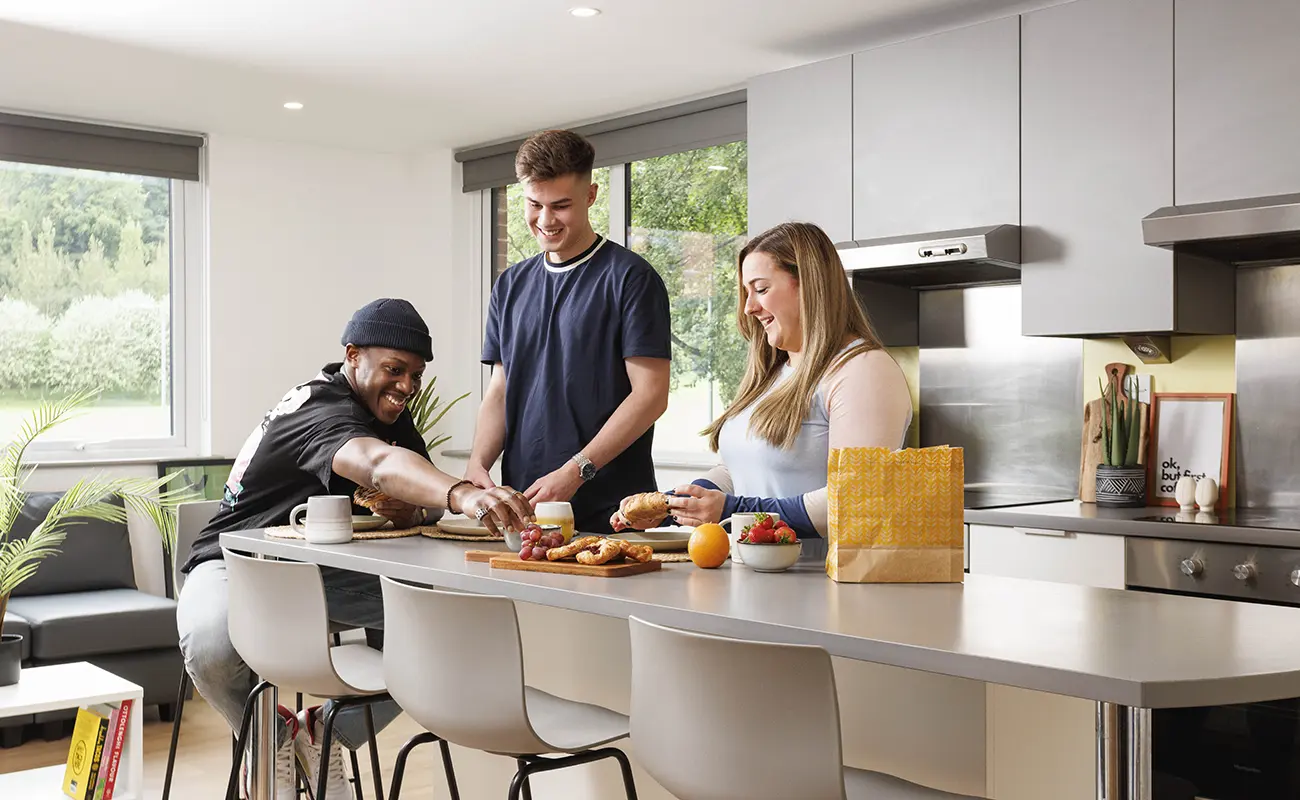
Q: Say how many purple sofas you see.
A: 0